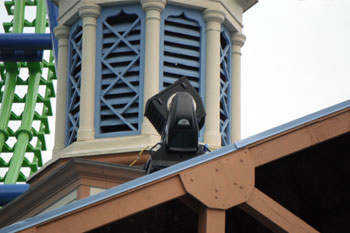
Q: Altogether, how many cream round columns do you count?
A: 5